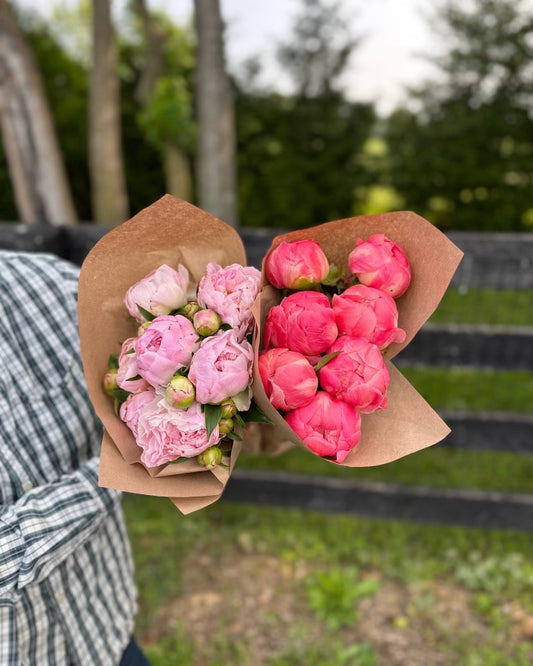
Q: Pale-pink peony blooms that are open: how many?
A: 6